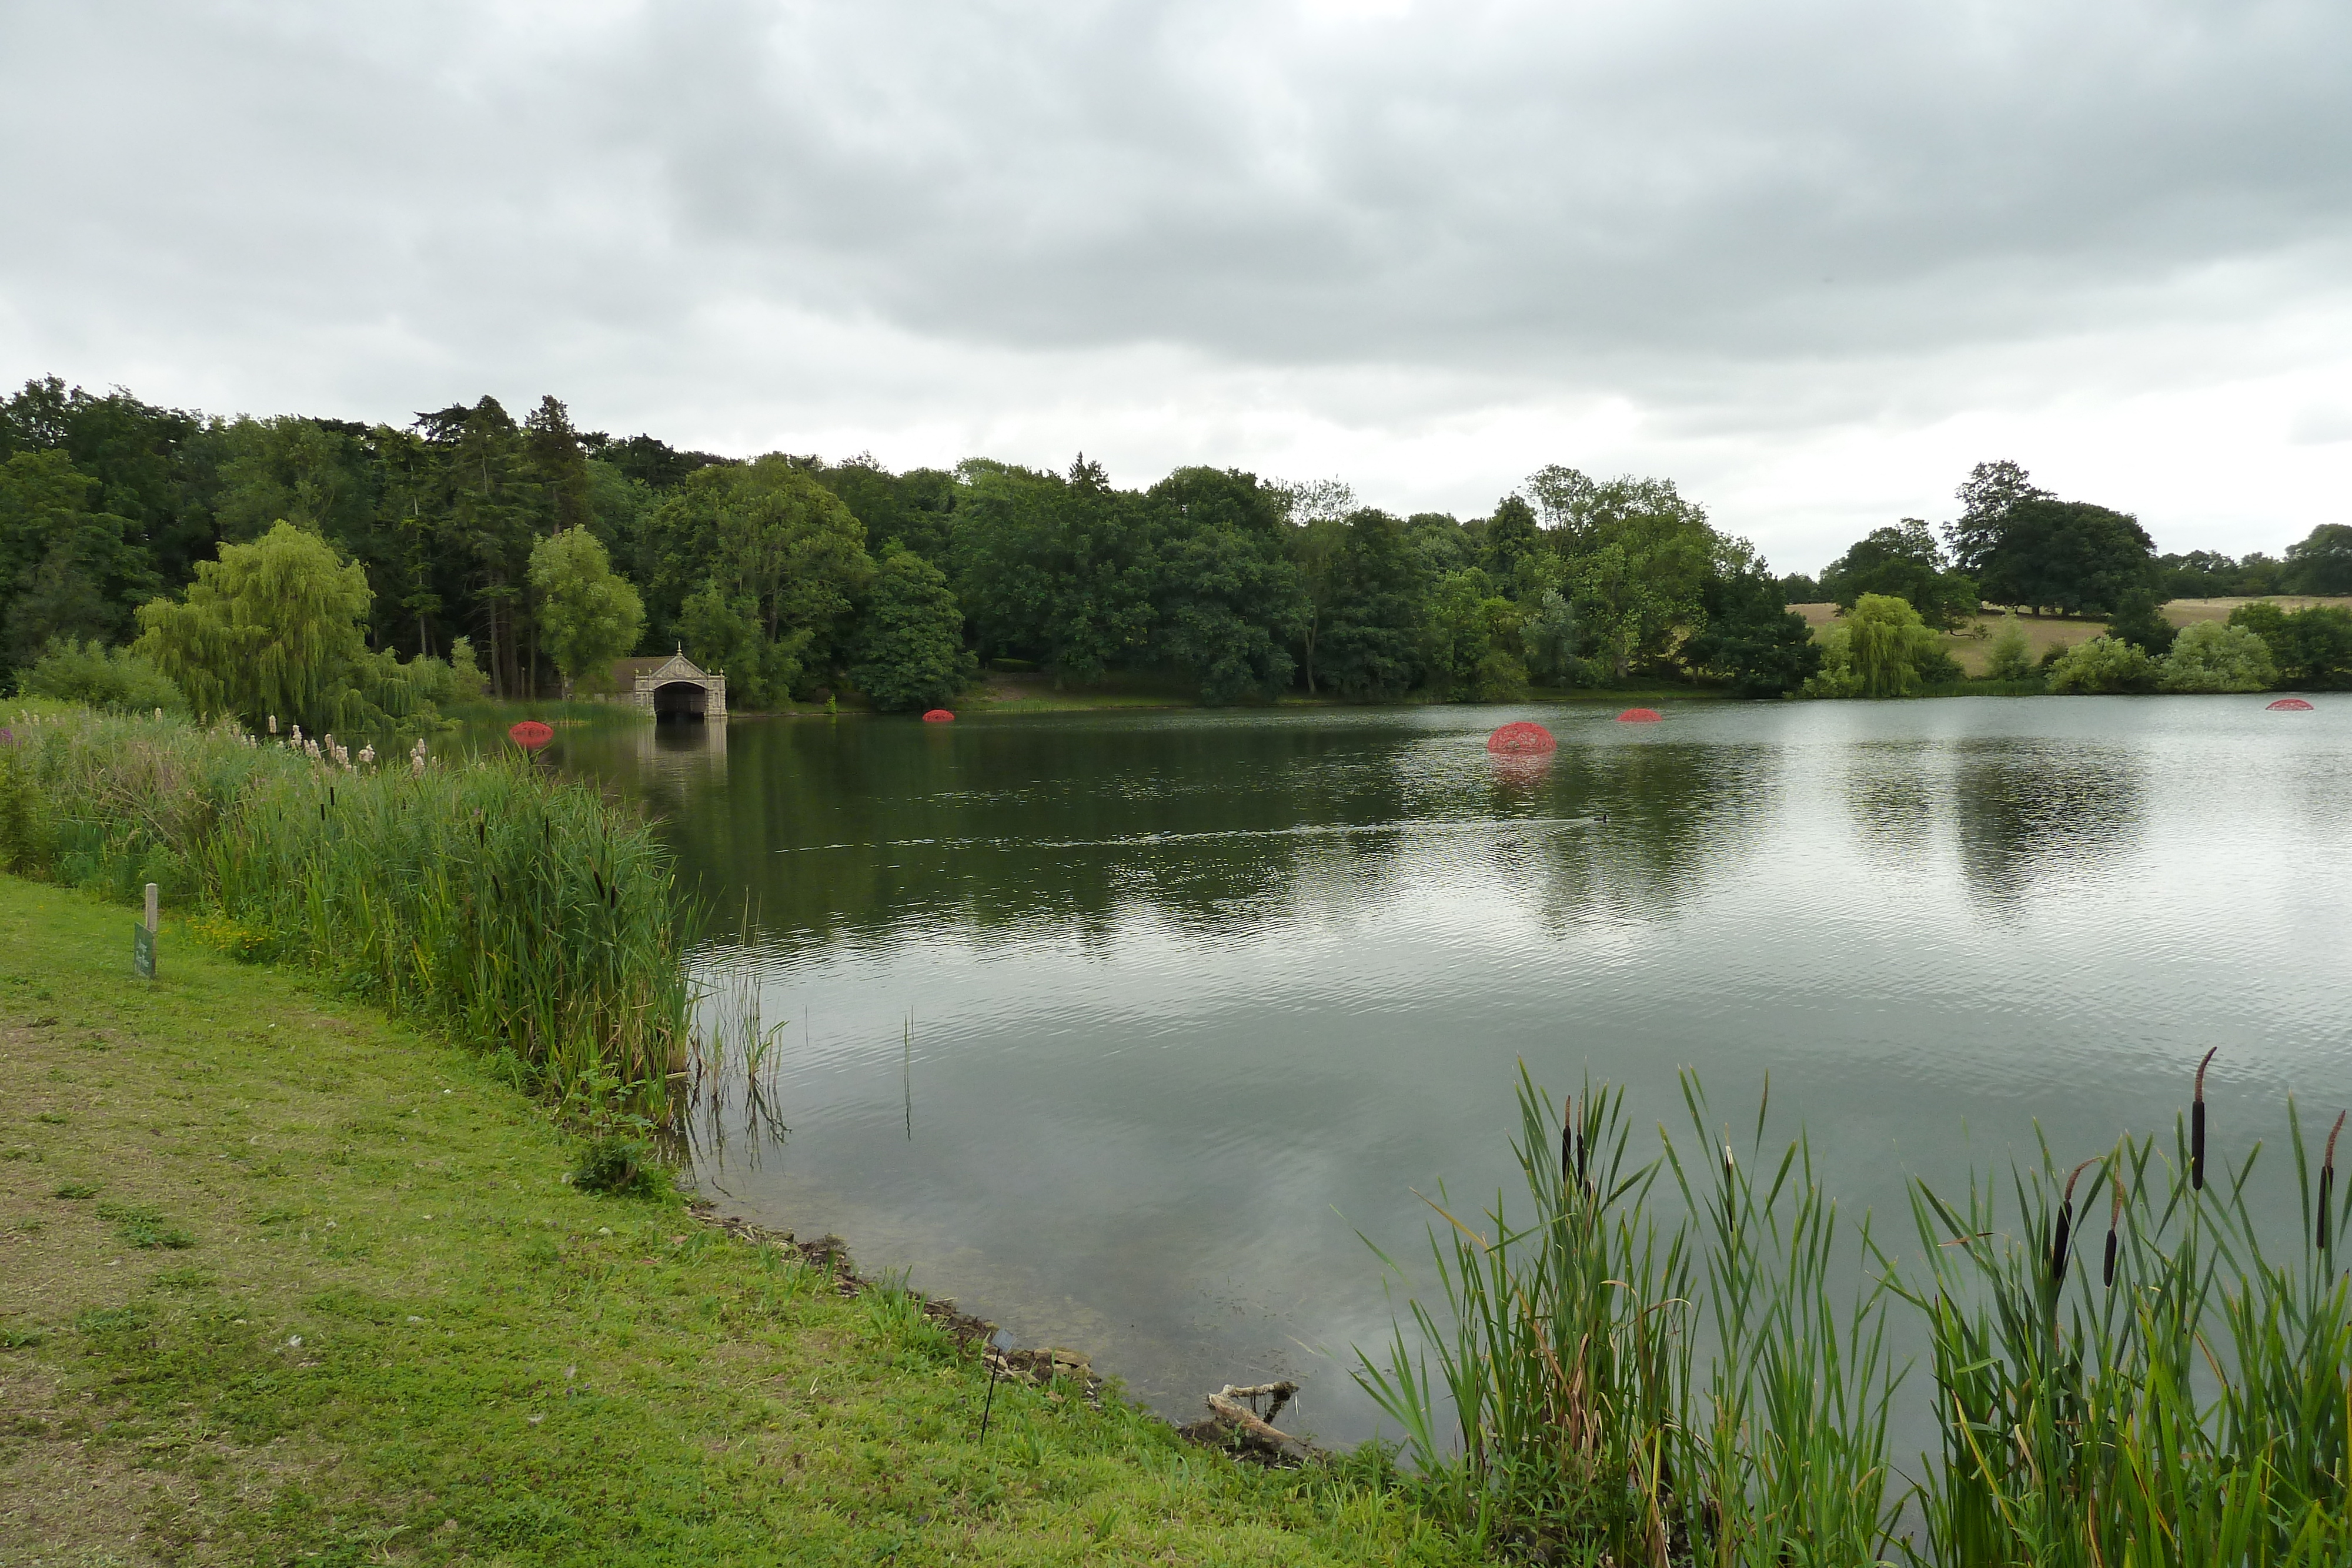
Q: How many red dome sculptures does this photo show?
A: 5